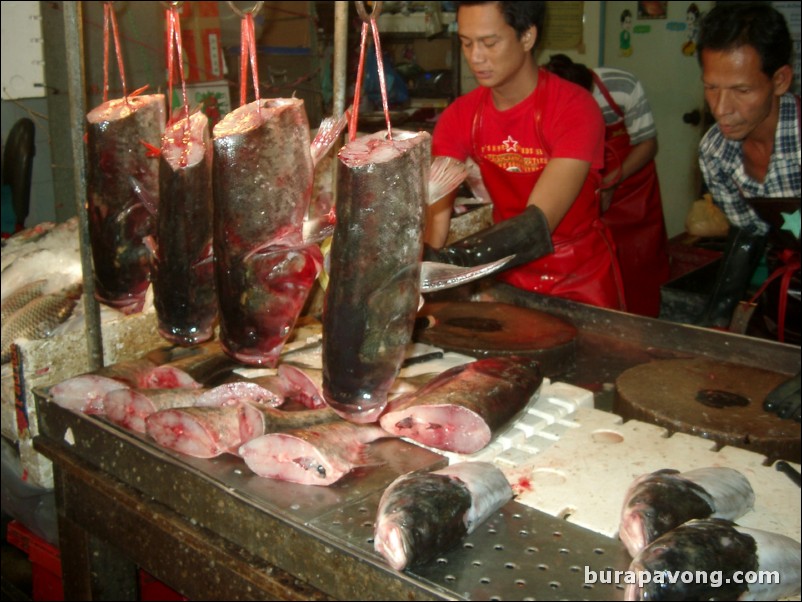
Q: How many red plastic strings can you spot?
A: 4